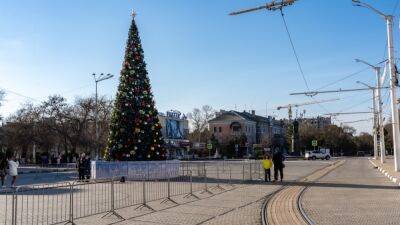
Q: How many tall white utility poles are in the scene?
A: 3